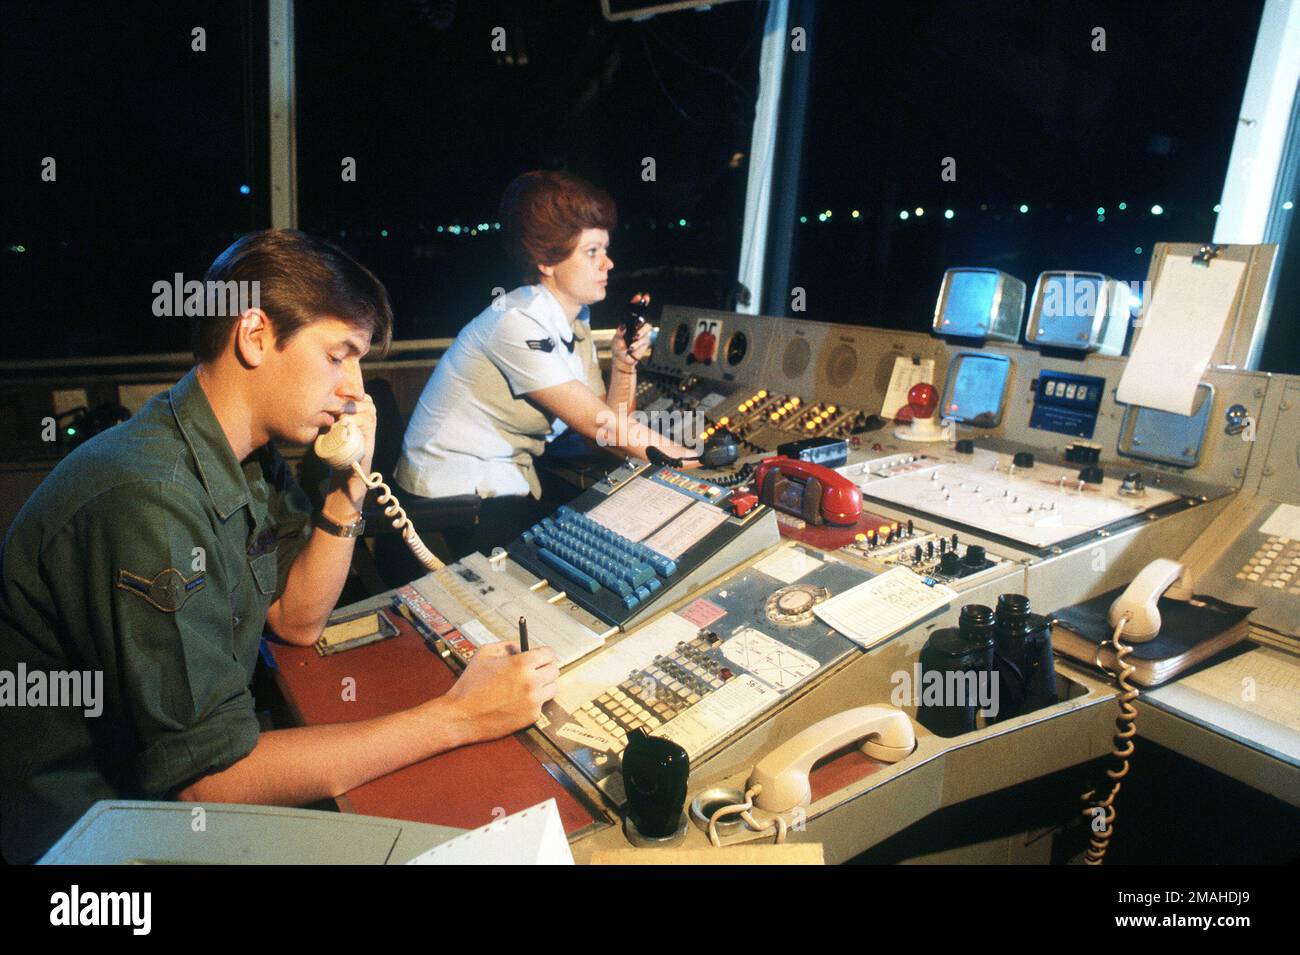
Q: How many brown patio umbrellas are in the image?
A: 0